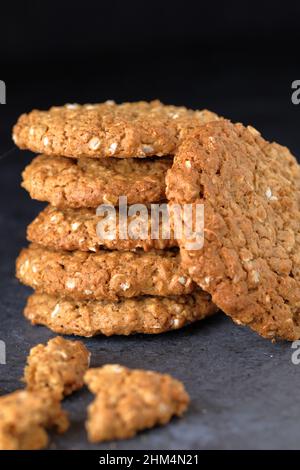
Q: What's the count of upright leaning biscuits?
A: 1